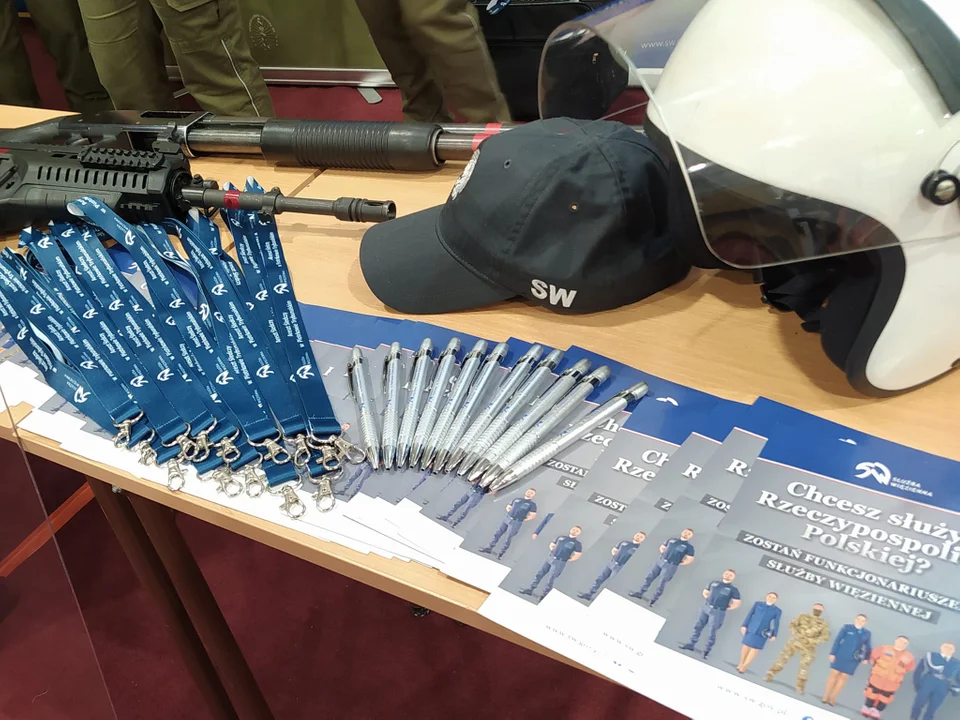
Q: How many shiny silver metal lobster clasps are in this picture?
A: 14